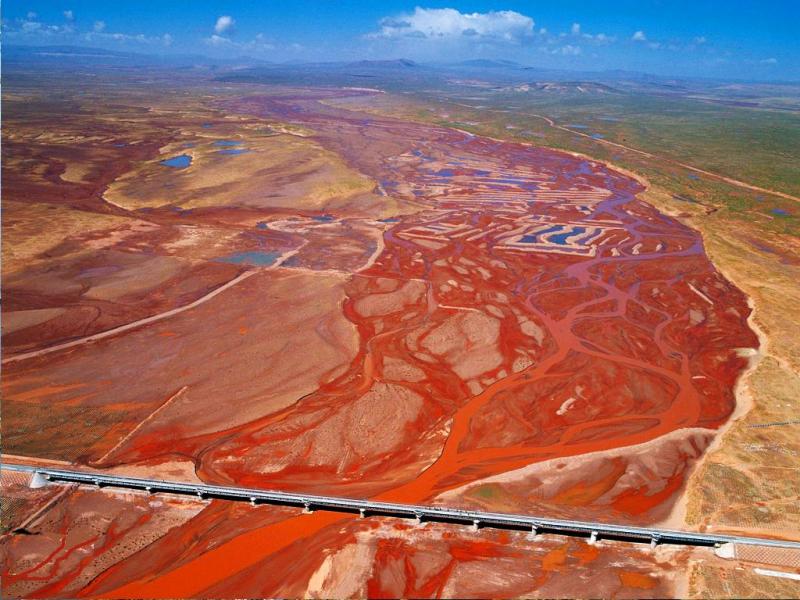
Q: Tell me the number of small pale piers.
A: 11